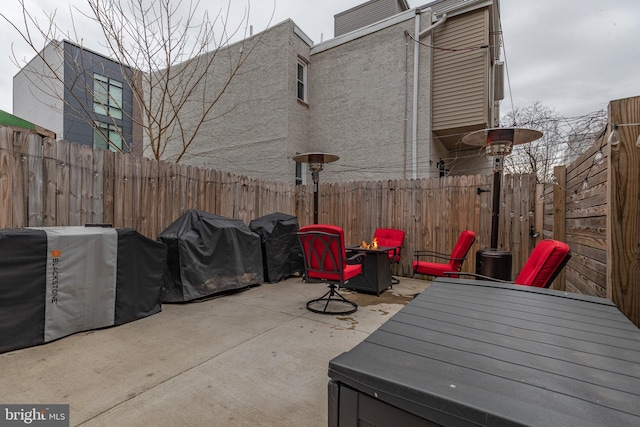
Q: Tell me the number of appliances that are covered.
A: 3